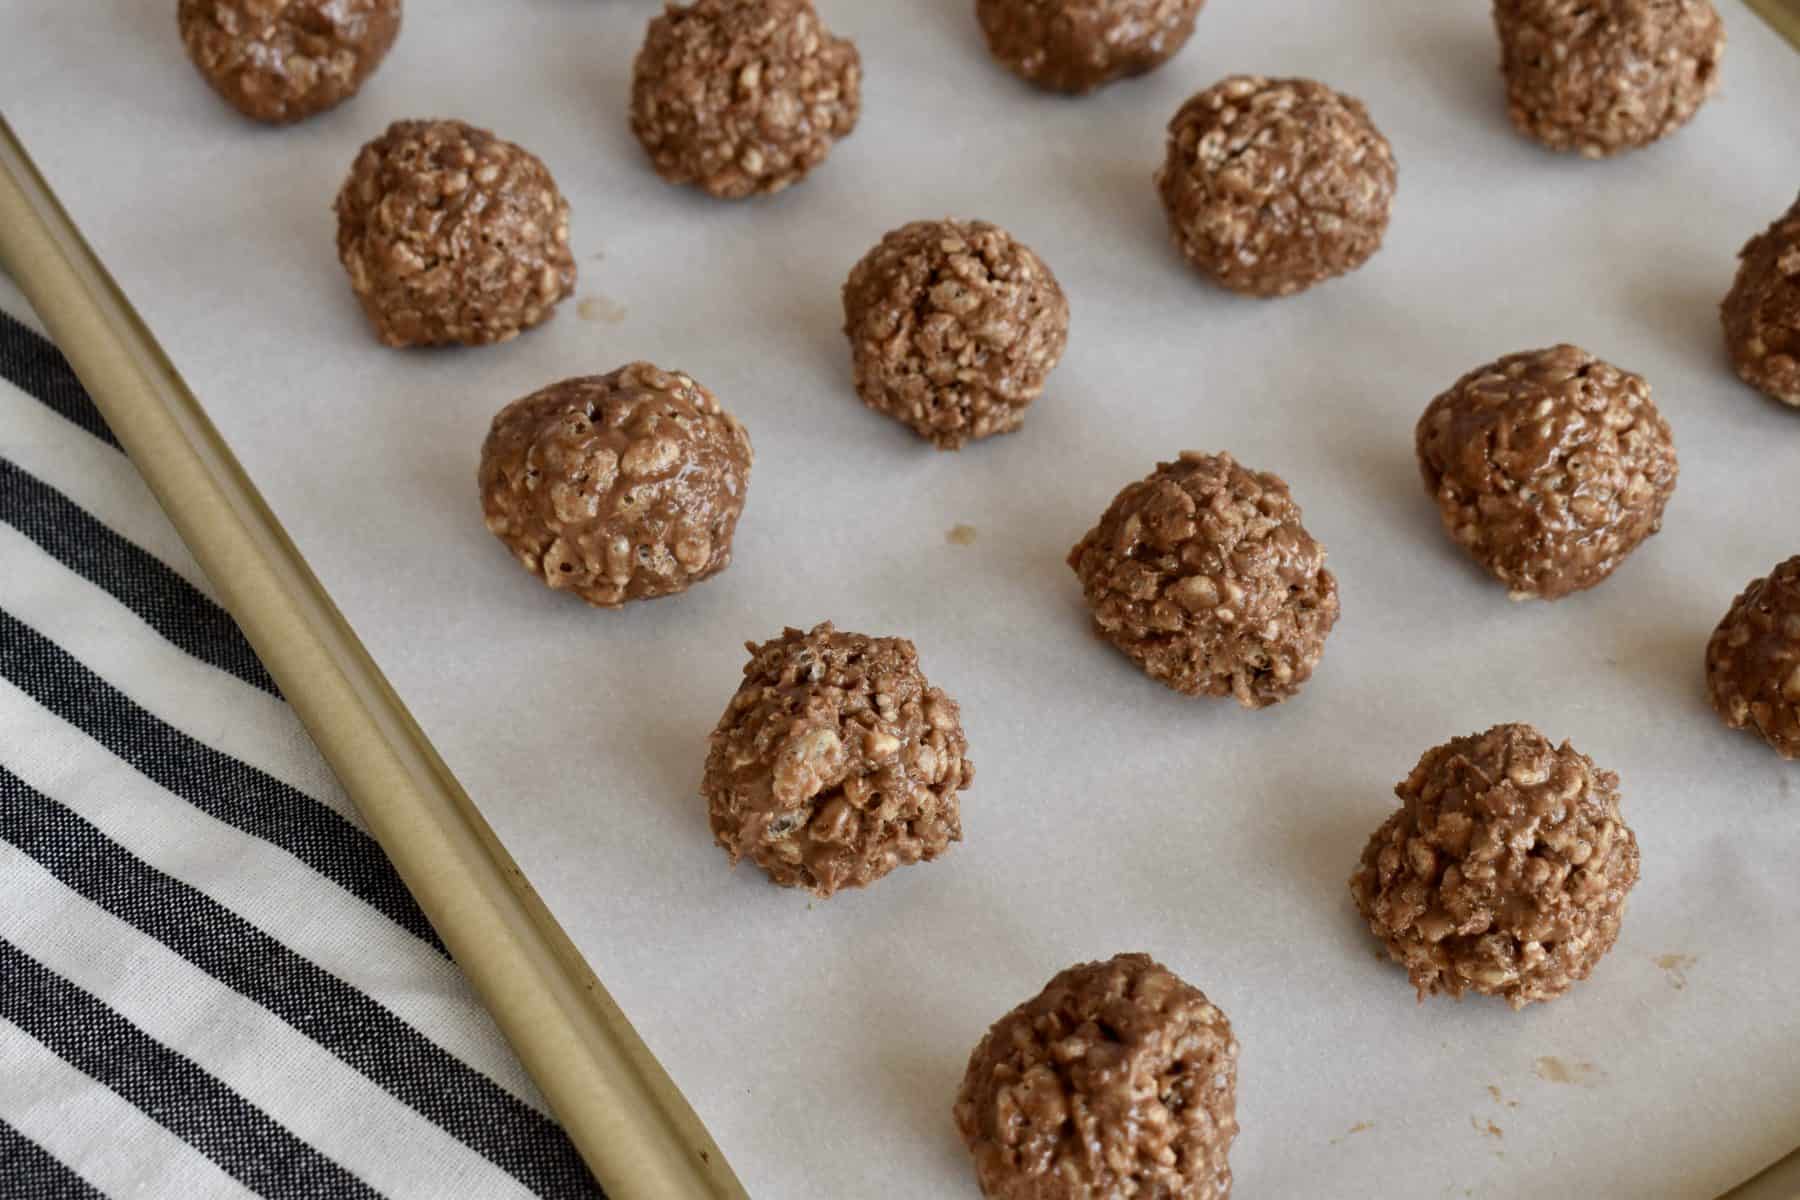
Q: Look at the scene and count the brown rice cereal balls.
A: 15